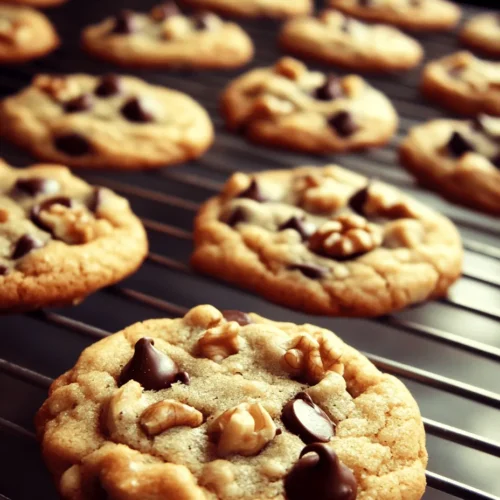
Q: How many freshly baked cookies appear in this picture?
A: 14